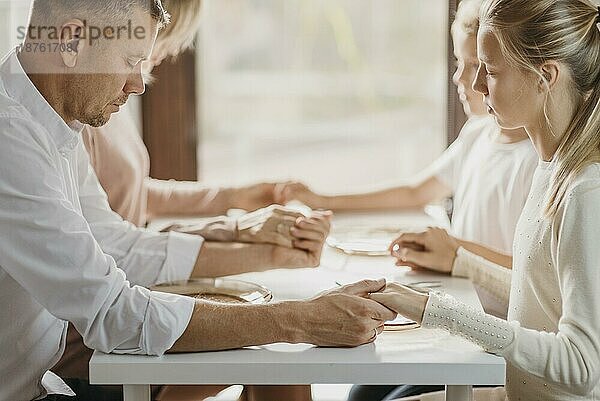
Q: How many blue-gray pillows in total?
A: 0